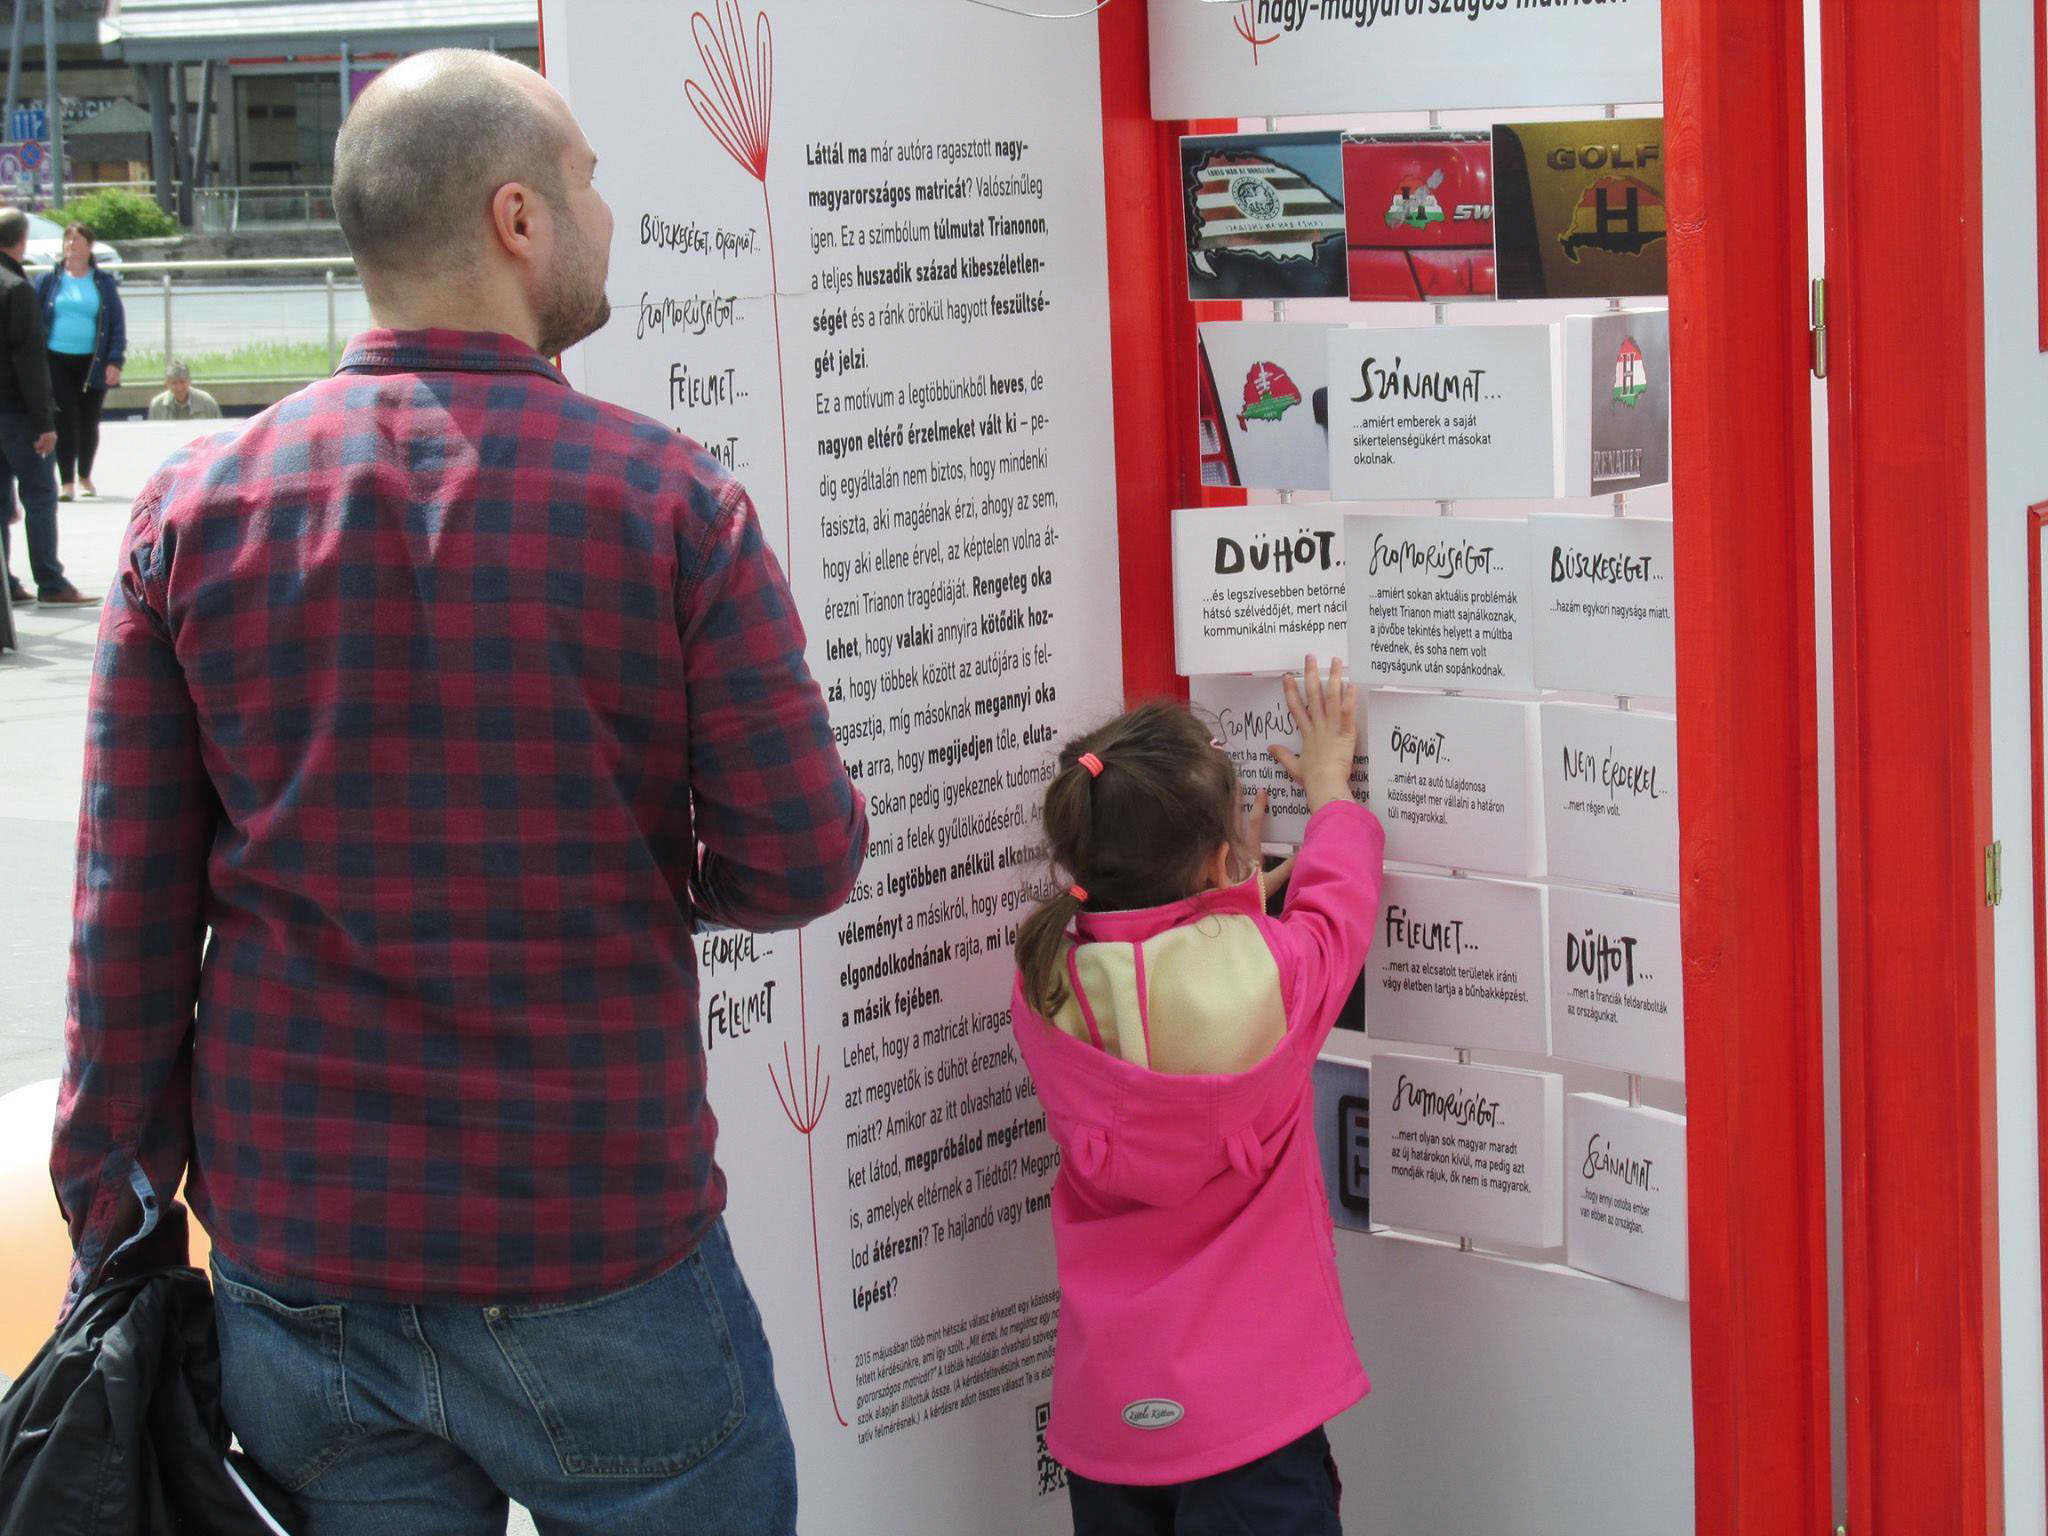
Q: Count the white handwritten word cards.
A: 11